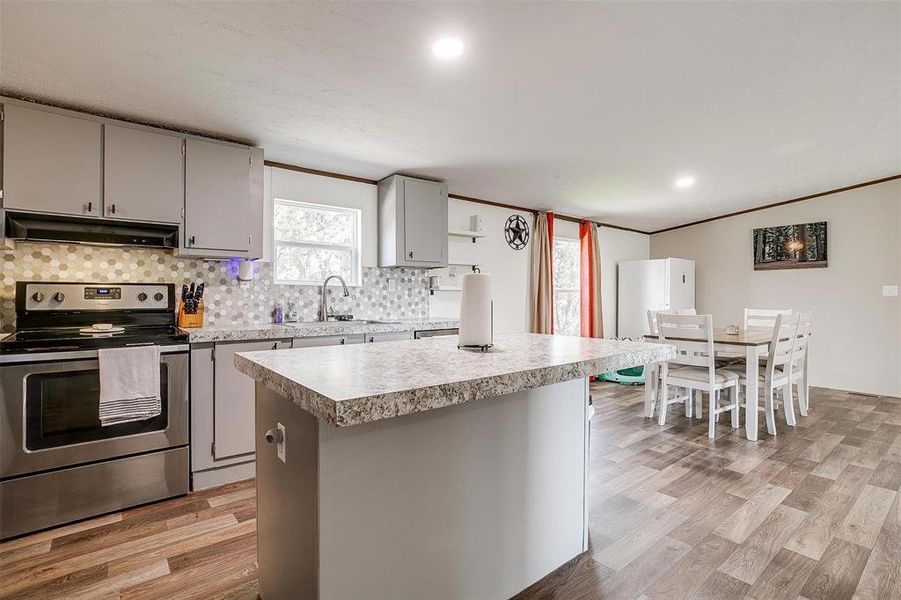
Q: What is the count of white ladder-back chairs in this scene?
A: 6